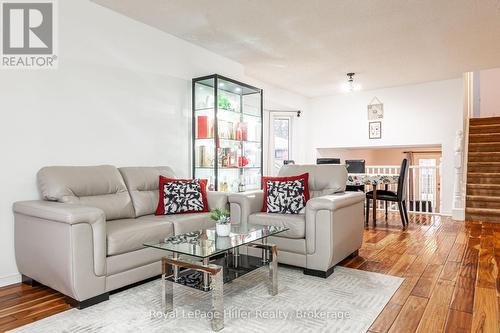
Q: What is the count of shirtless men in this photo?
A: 0